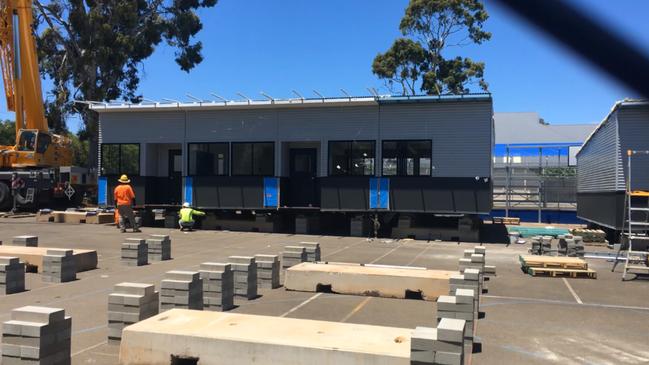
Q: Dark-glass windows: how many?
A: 5